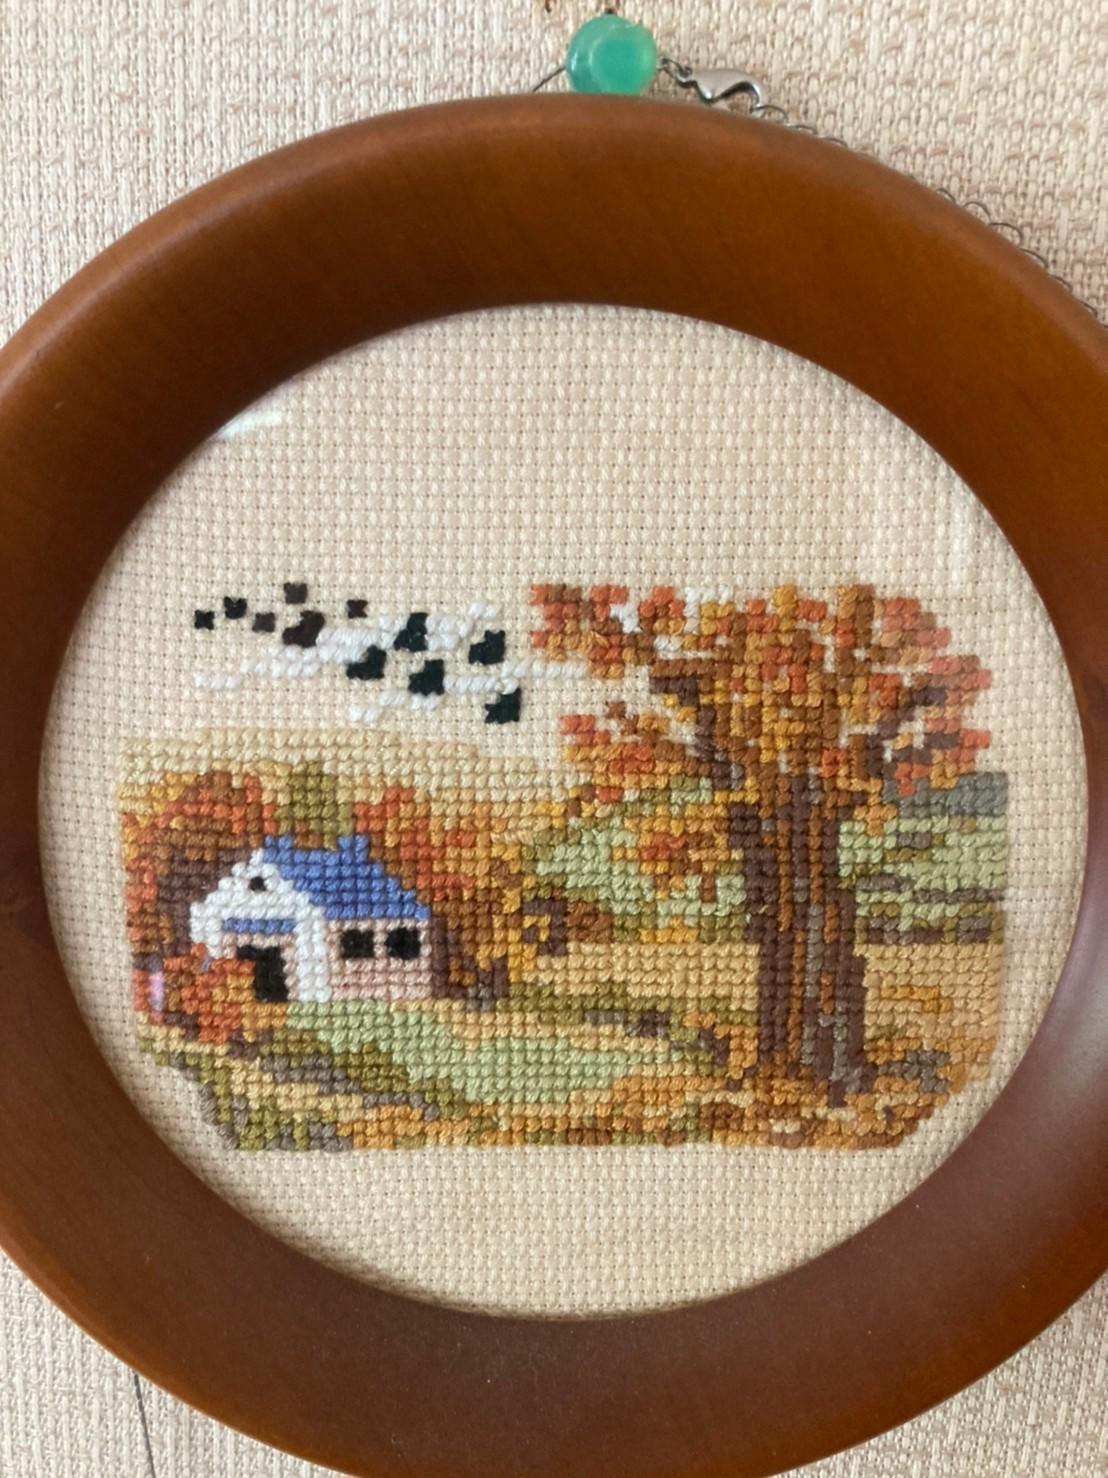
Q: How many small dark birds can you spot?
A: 11